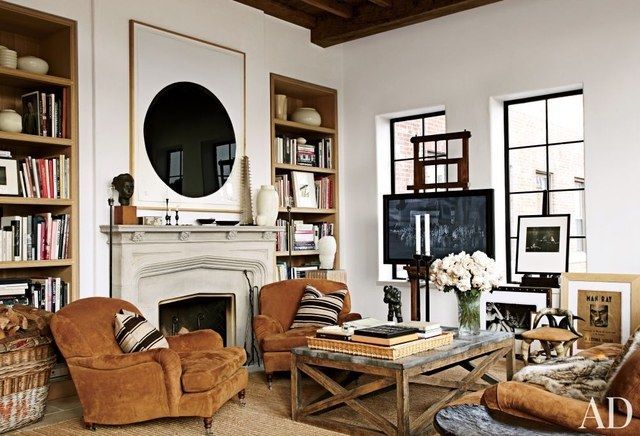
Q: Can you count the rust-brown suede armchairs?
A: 2